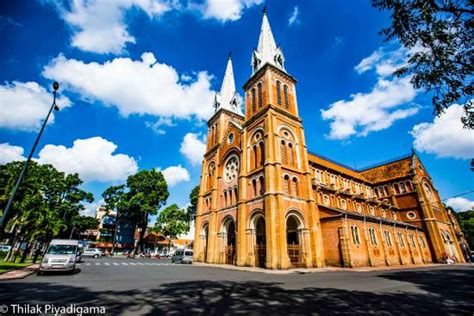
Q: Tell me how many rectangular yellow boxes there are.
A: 0